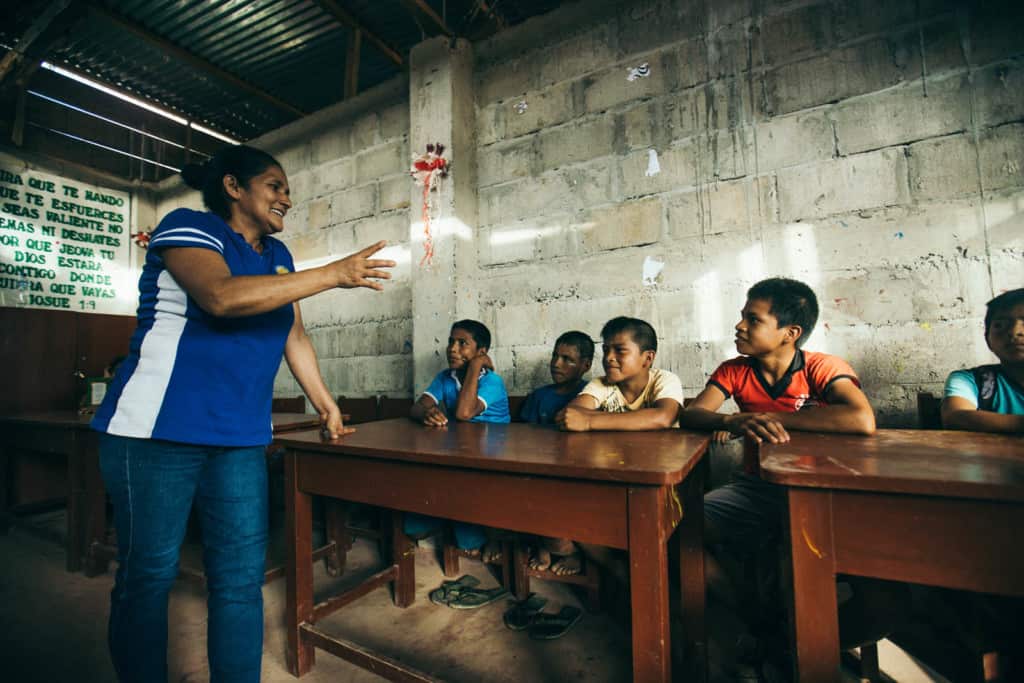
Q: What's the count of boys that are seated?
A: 5